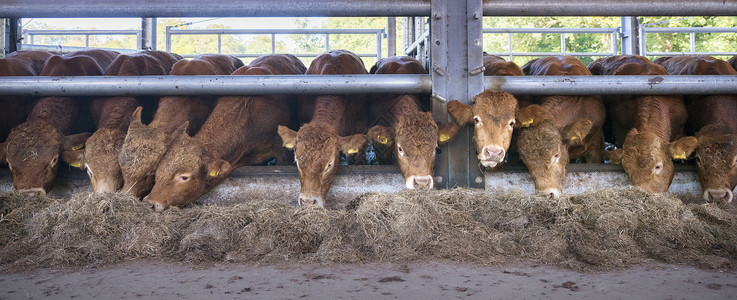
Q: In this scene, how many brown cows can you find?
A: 10